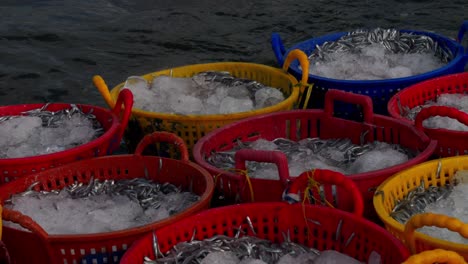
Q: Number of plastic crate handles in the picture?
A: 13